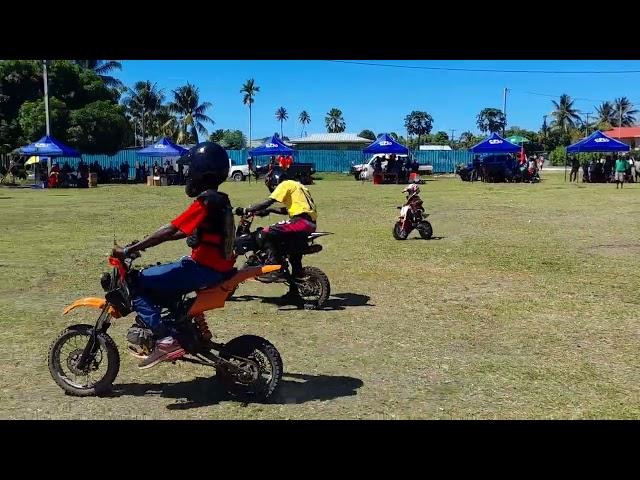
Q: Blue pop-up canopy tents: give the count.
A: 6